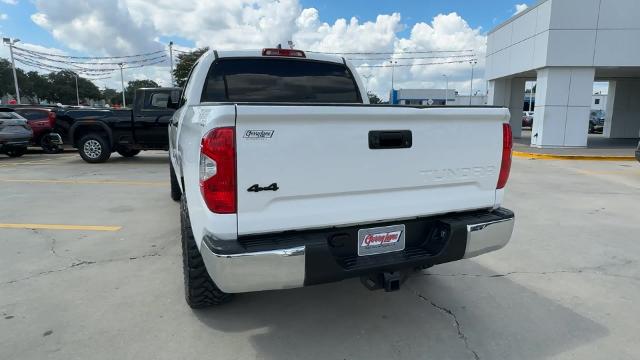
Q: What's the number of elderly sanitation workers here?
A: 0